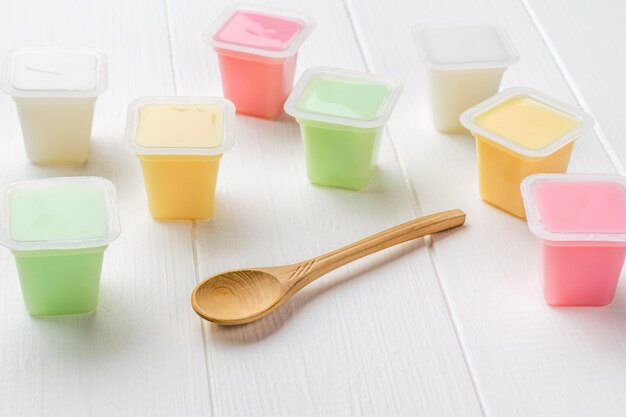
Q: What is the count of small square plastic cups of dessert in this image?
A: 8